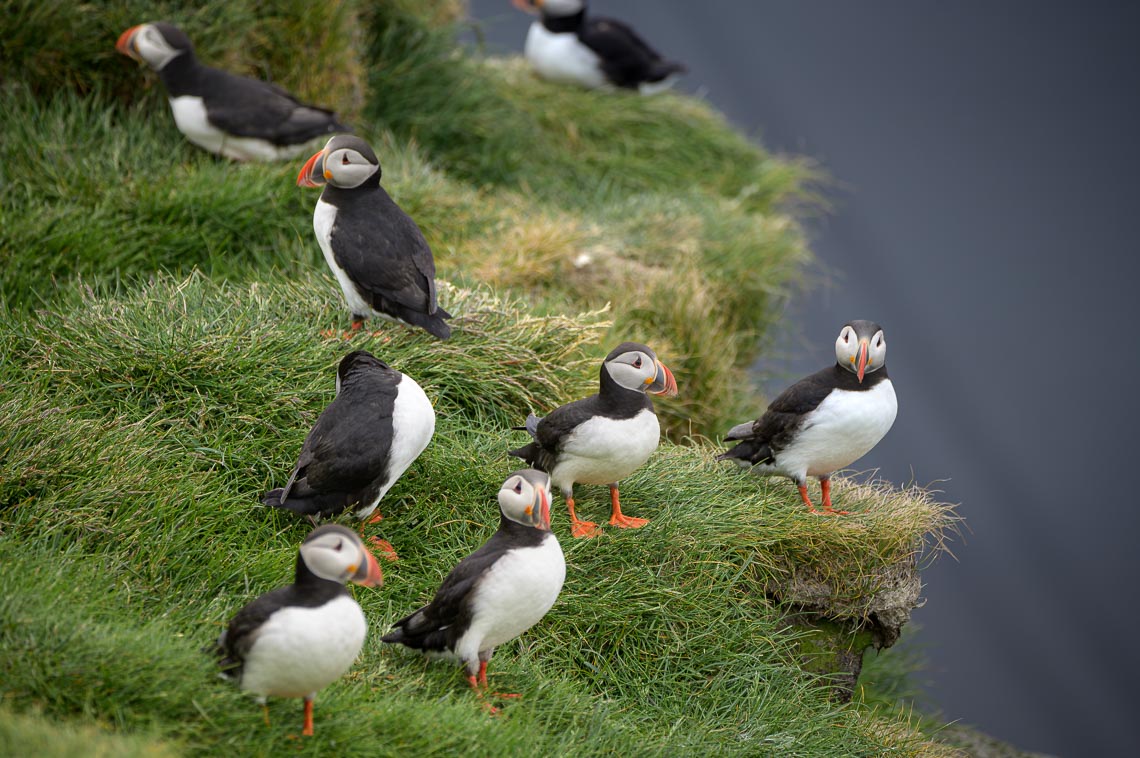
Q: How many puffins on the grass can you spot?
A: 8